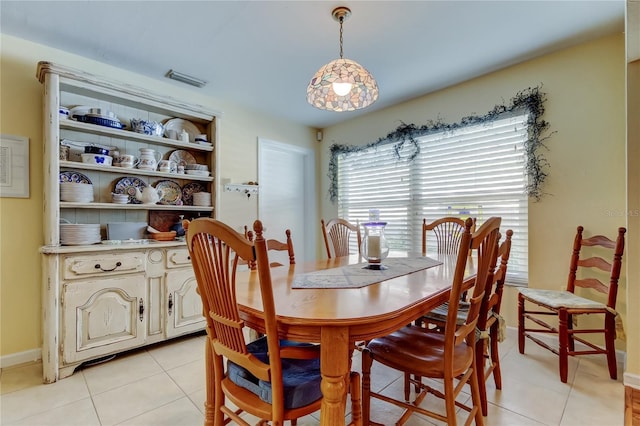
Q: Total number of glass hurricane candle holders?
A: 1